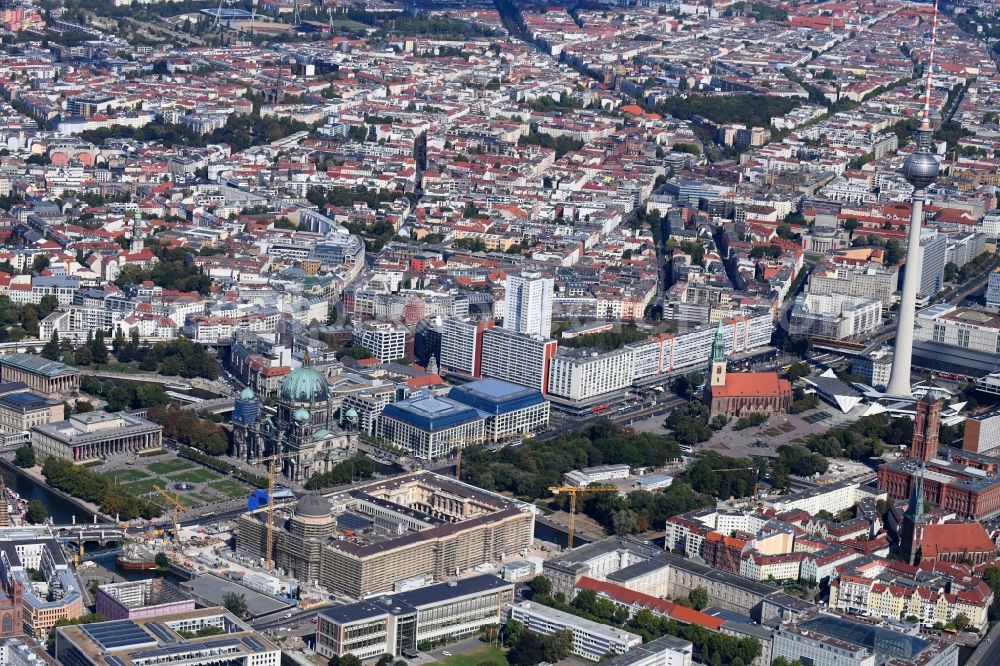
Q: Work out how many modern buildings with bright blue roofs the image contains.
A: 2